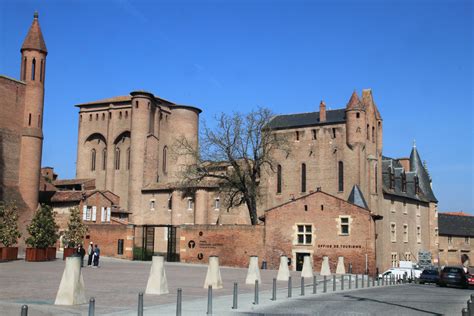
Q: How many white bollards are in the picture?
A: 8